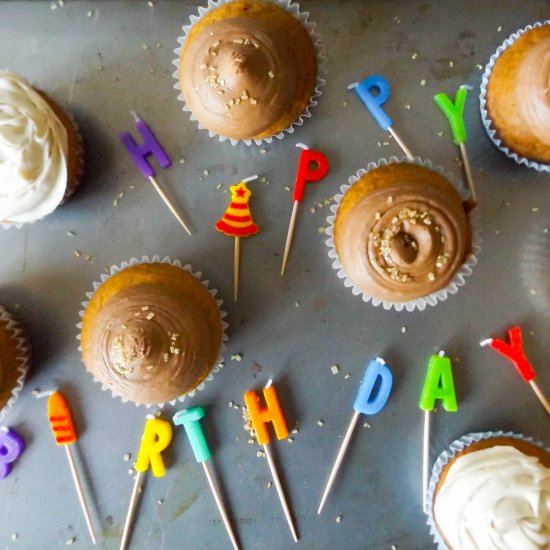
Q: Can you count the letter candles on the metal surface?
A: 12